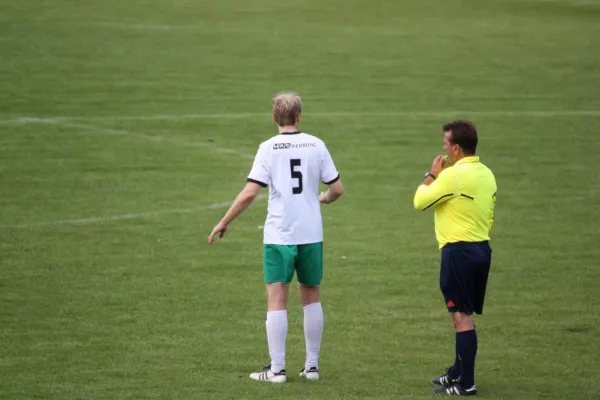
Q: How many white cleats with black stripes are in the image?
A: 2